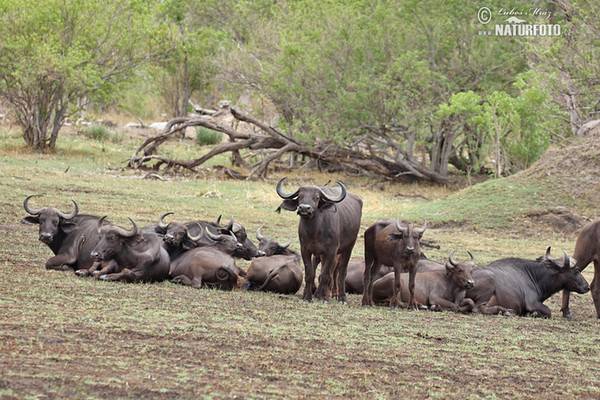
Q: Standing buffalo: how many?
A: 3